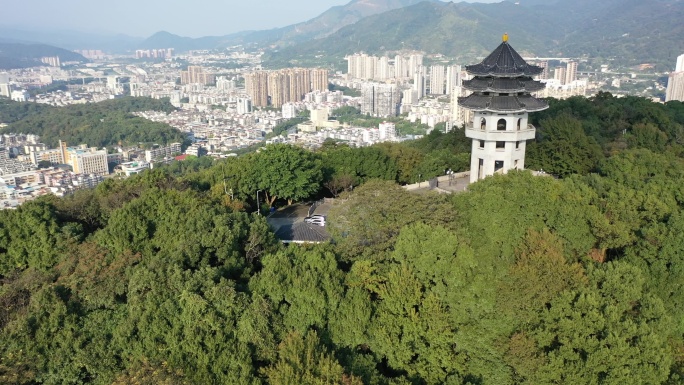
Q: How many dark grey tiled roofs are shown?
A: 4